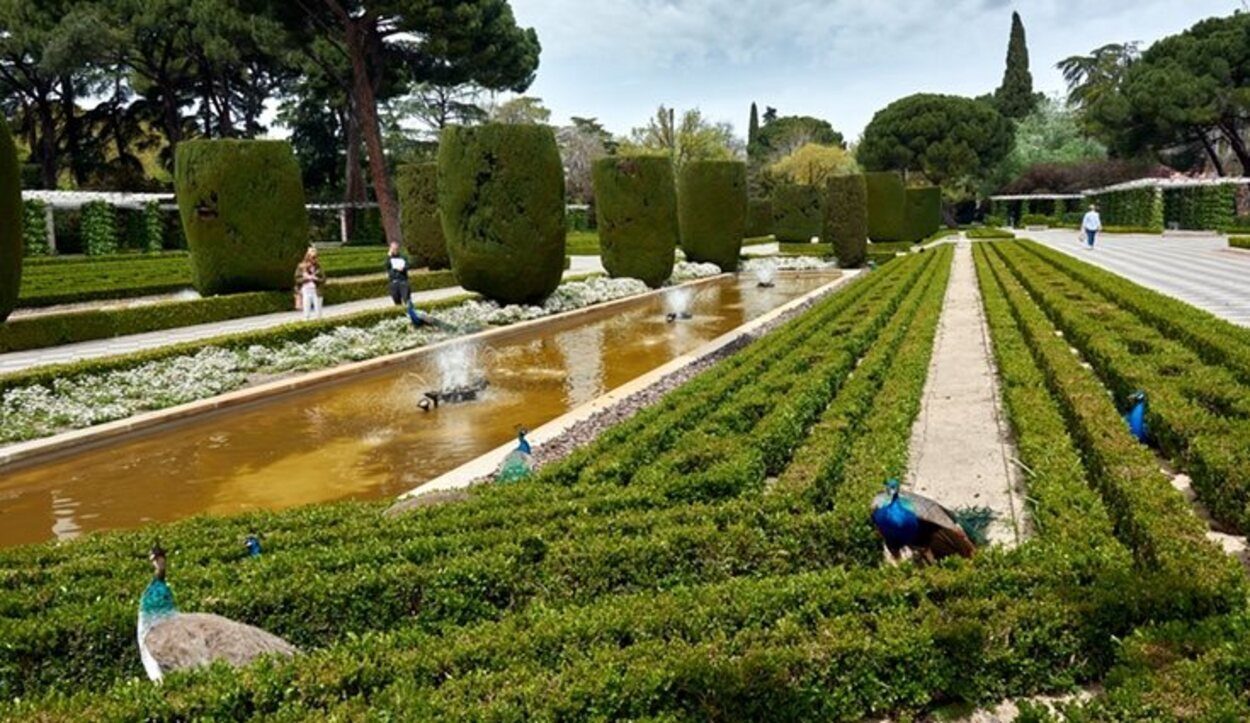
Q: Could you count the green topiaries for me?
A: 11